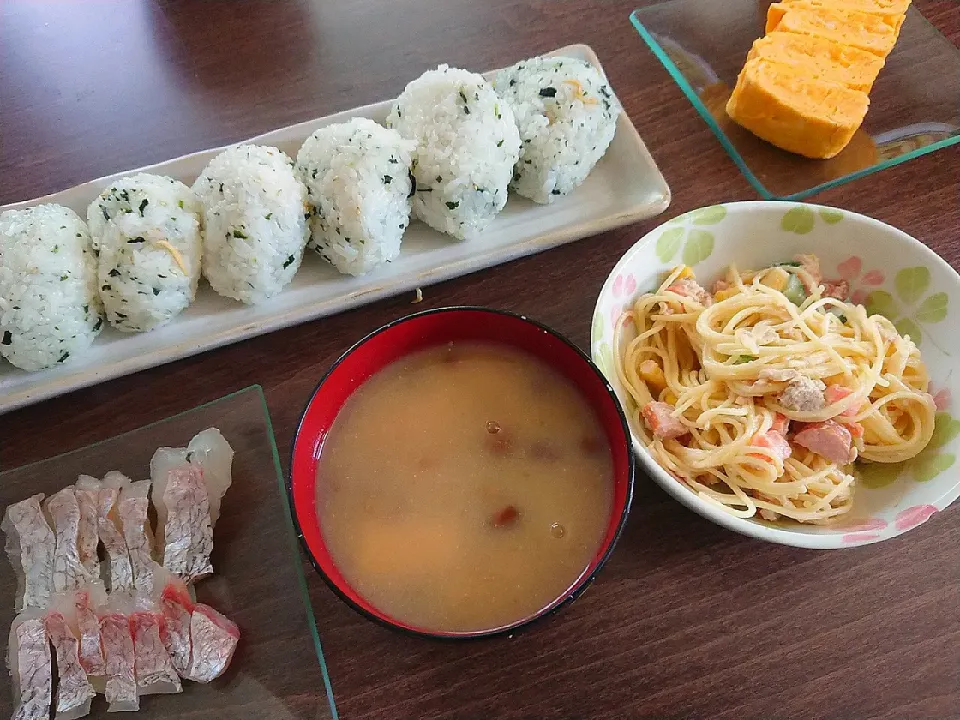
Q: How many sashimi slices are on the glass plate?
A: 13